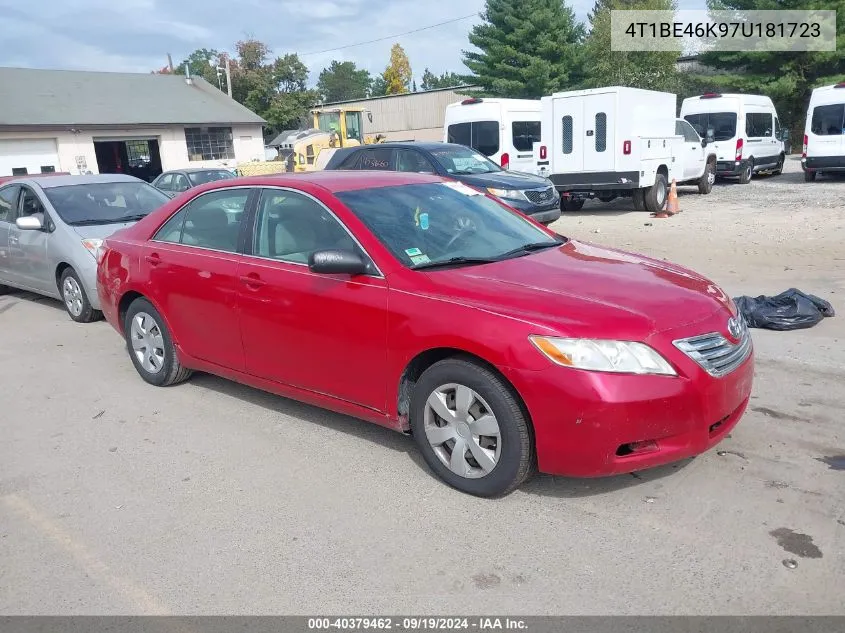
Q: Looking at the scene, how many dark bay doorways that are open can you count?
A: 1